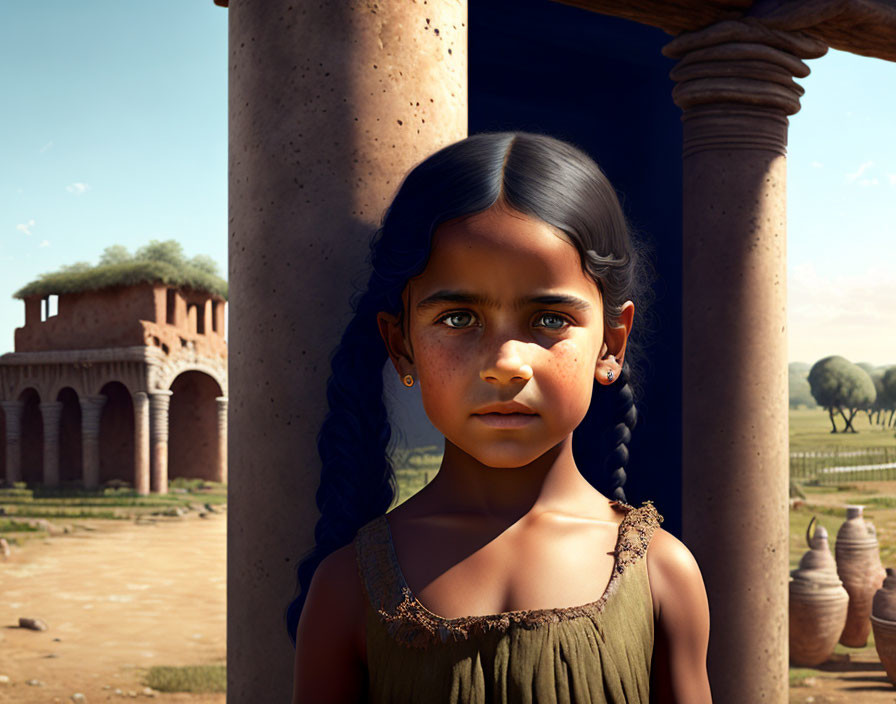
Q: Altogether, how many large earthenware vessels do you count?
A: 3